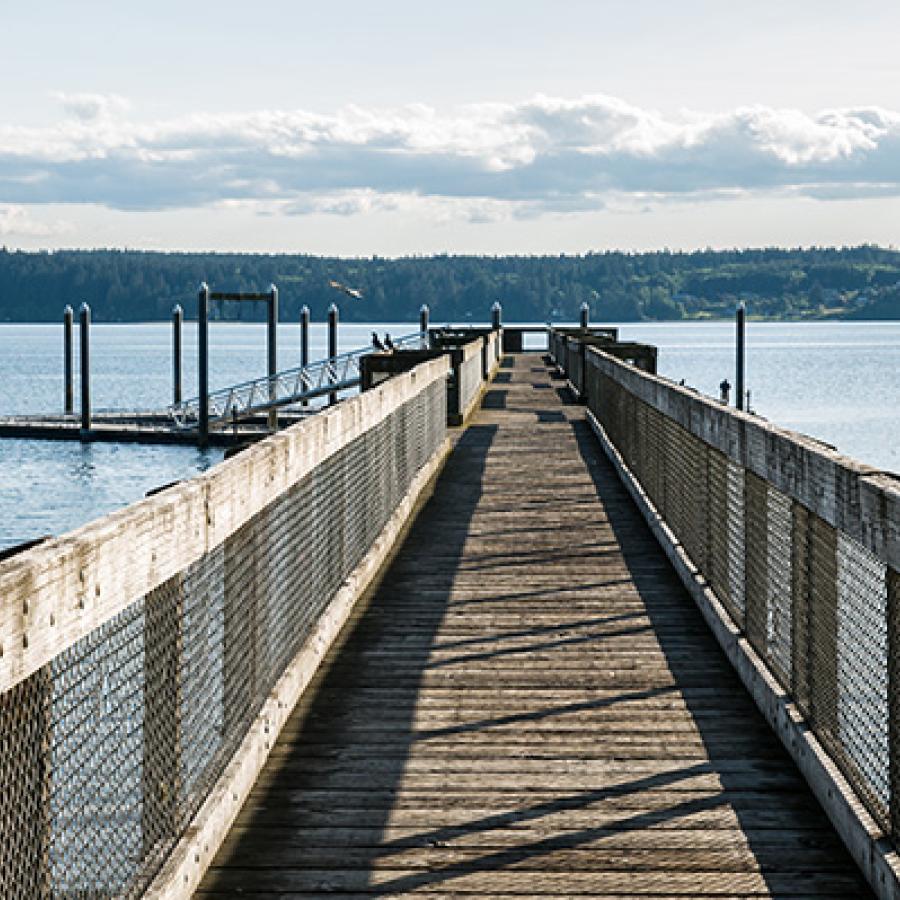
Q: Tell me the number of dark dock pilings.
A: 11